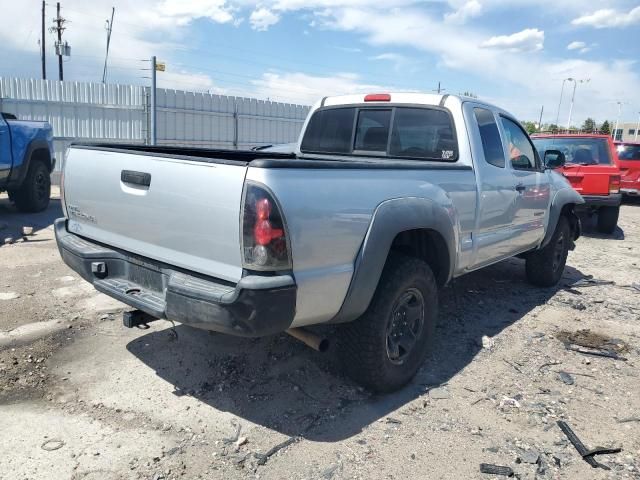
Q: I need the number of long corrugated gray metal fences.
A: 1